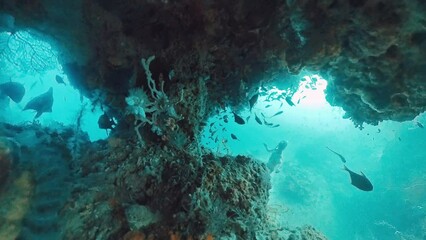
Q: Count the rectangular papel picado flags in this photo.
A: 0